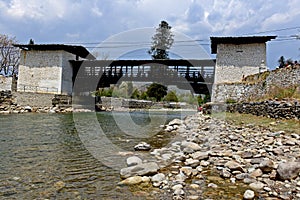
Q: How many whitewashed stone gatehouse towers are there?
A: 2